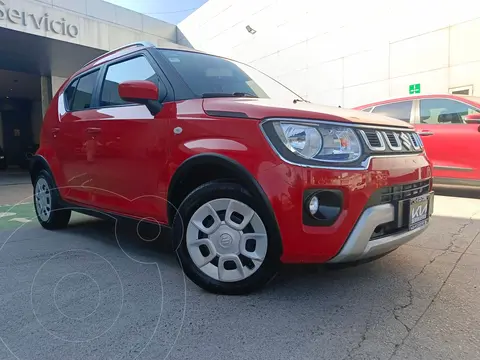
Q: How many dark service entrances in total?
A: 1